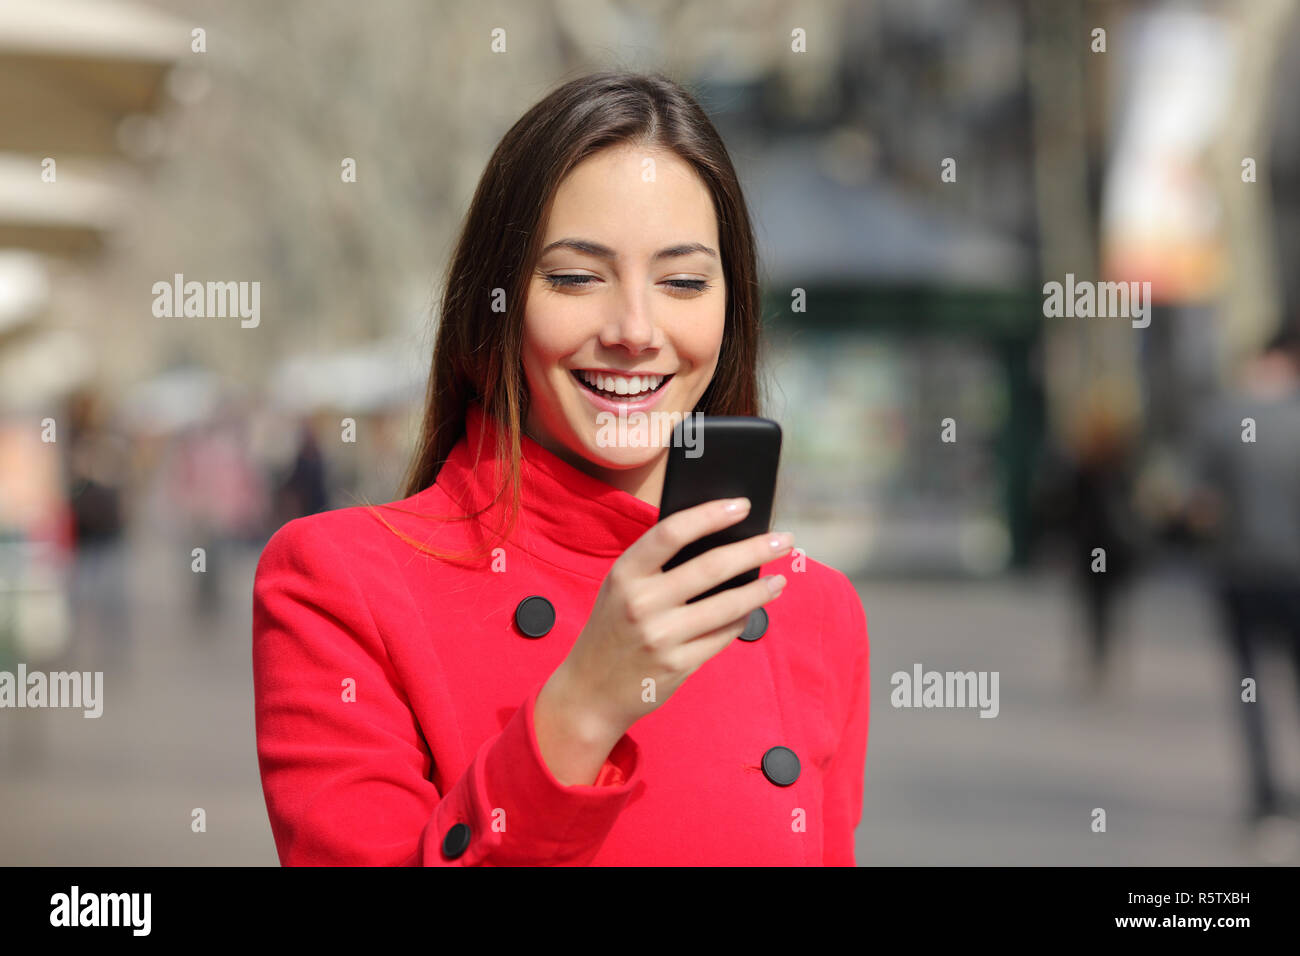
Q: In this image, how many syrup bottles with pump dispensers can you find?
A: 0